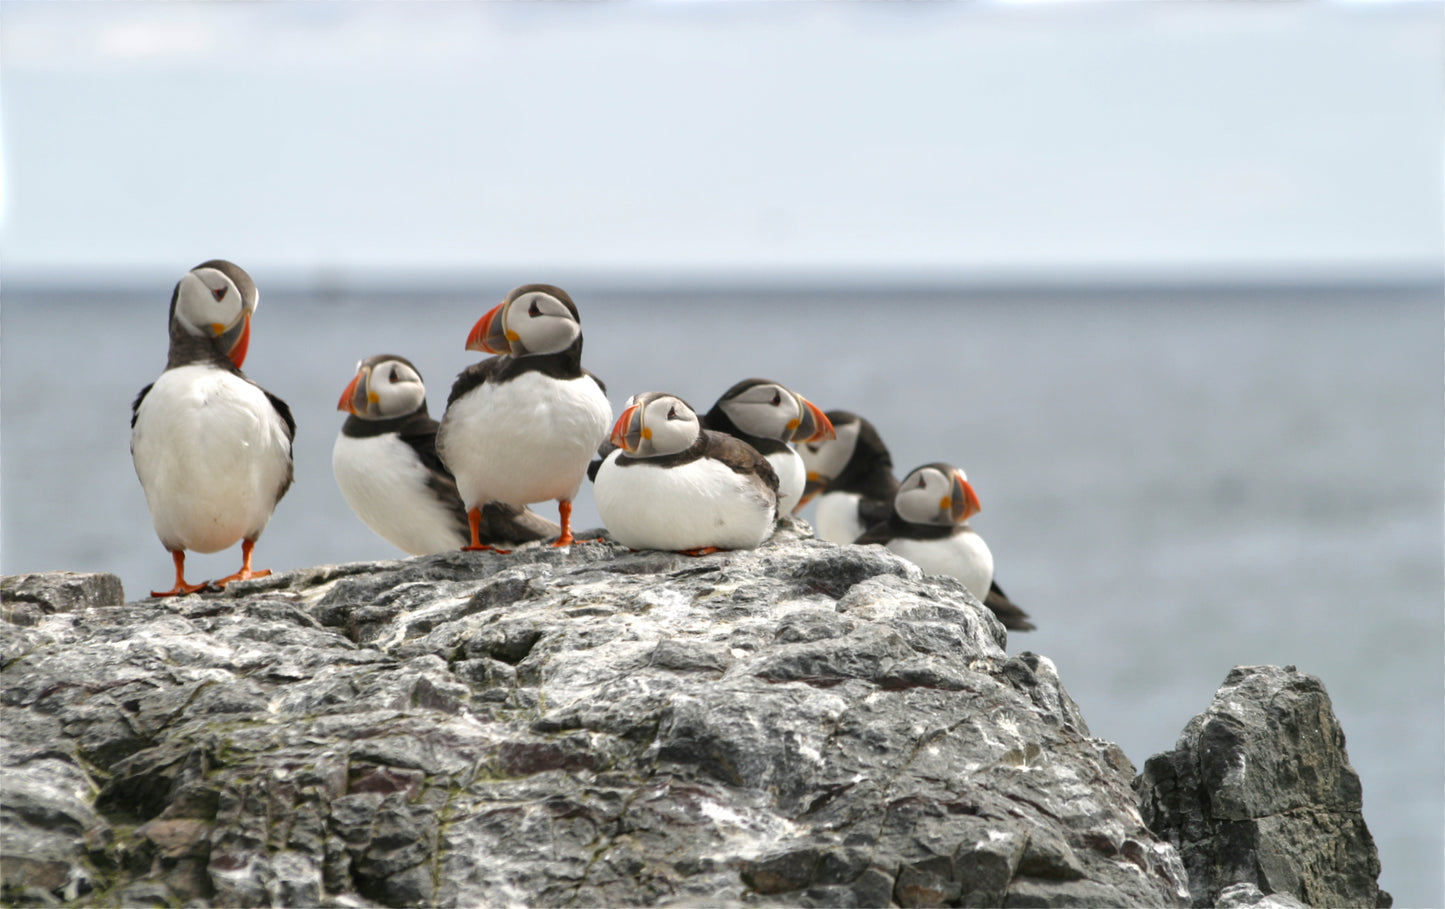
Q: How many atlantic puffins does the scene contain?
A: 7